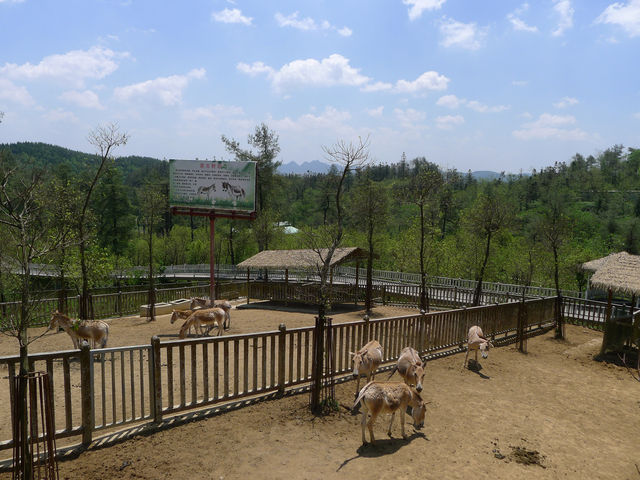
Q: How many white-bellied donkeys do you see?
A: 8